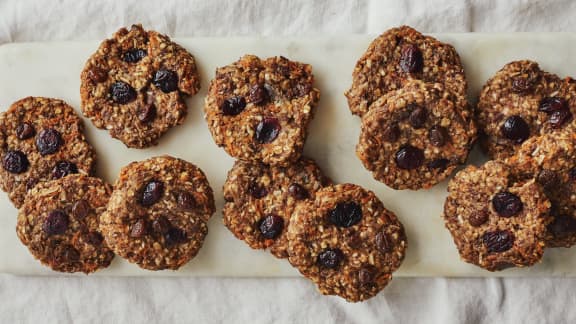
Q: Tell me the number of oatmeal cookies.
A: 12